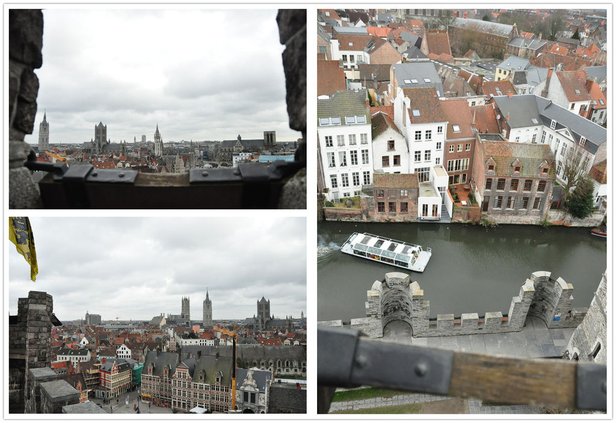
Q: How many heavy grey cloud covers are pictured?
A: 2